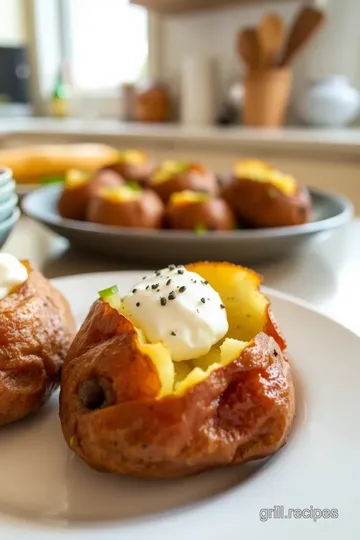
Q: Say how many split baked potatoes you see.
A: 8